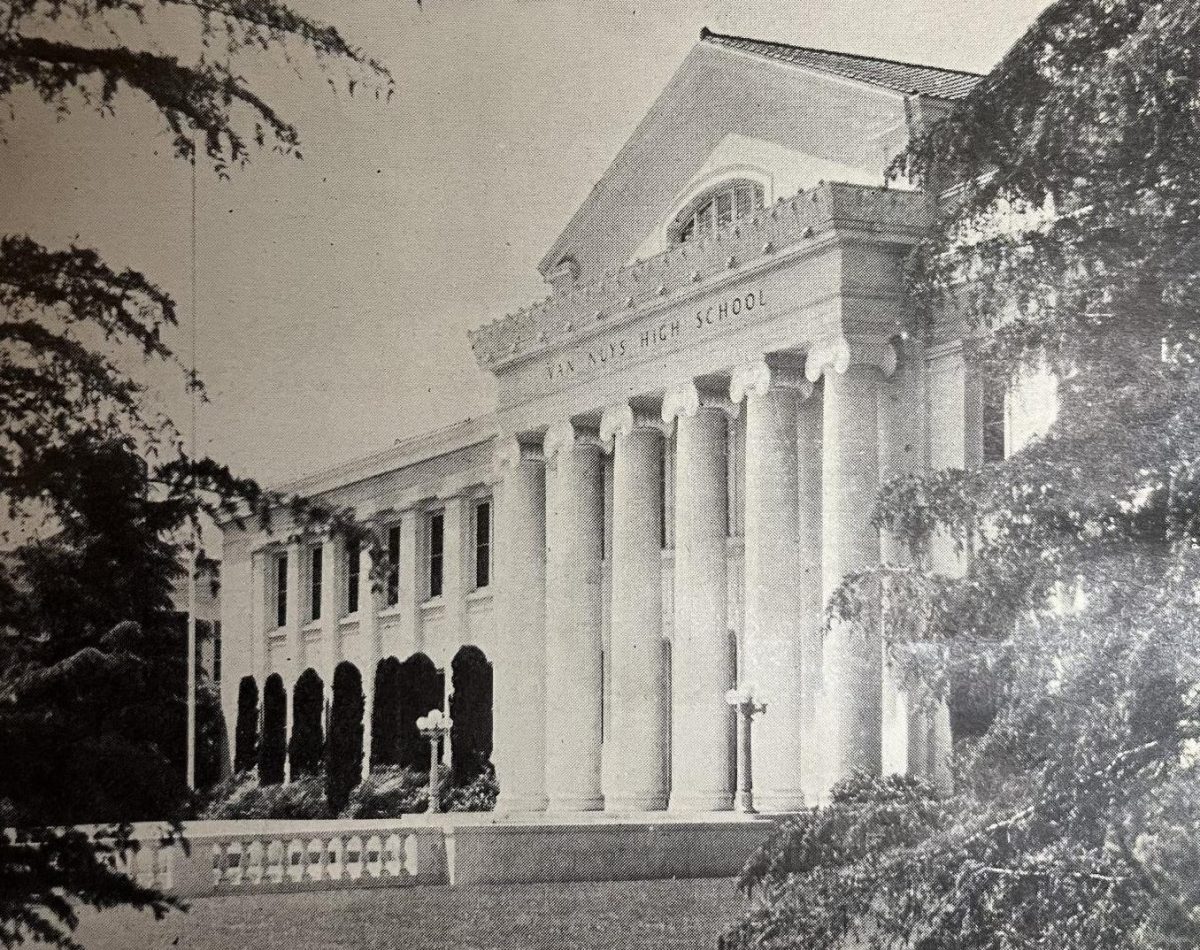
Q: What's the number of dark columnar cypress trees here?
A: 7